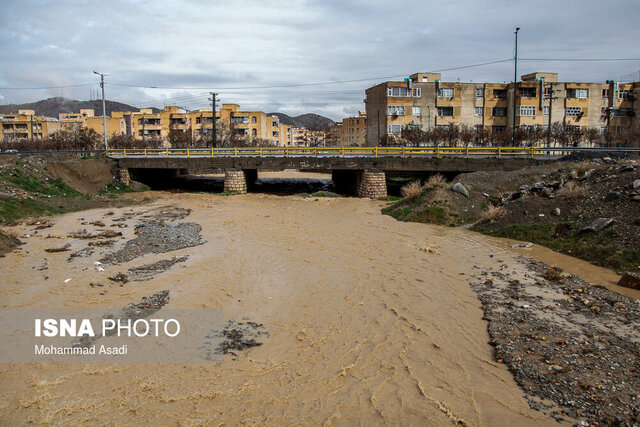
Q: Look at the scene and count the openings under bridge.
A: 3